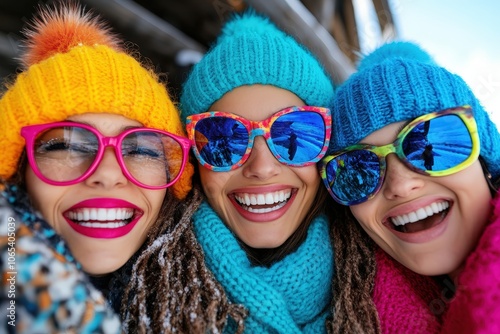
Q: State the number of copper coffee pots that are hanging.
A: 0